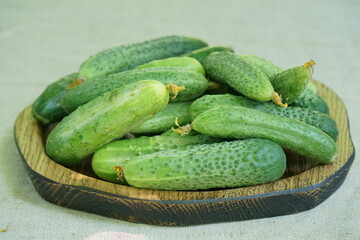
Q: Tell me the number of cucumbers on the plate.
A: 15